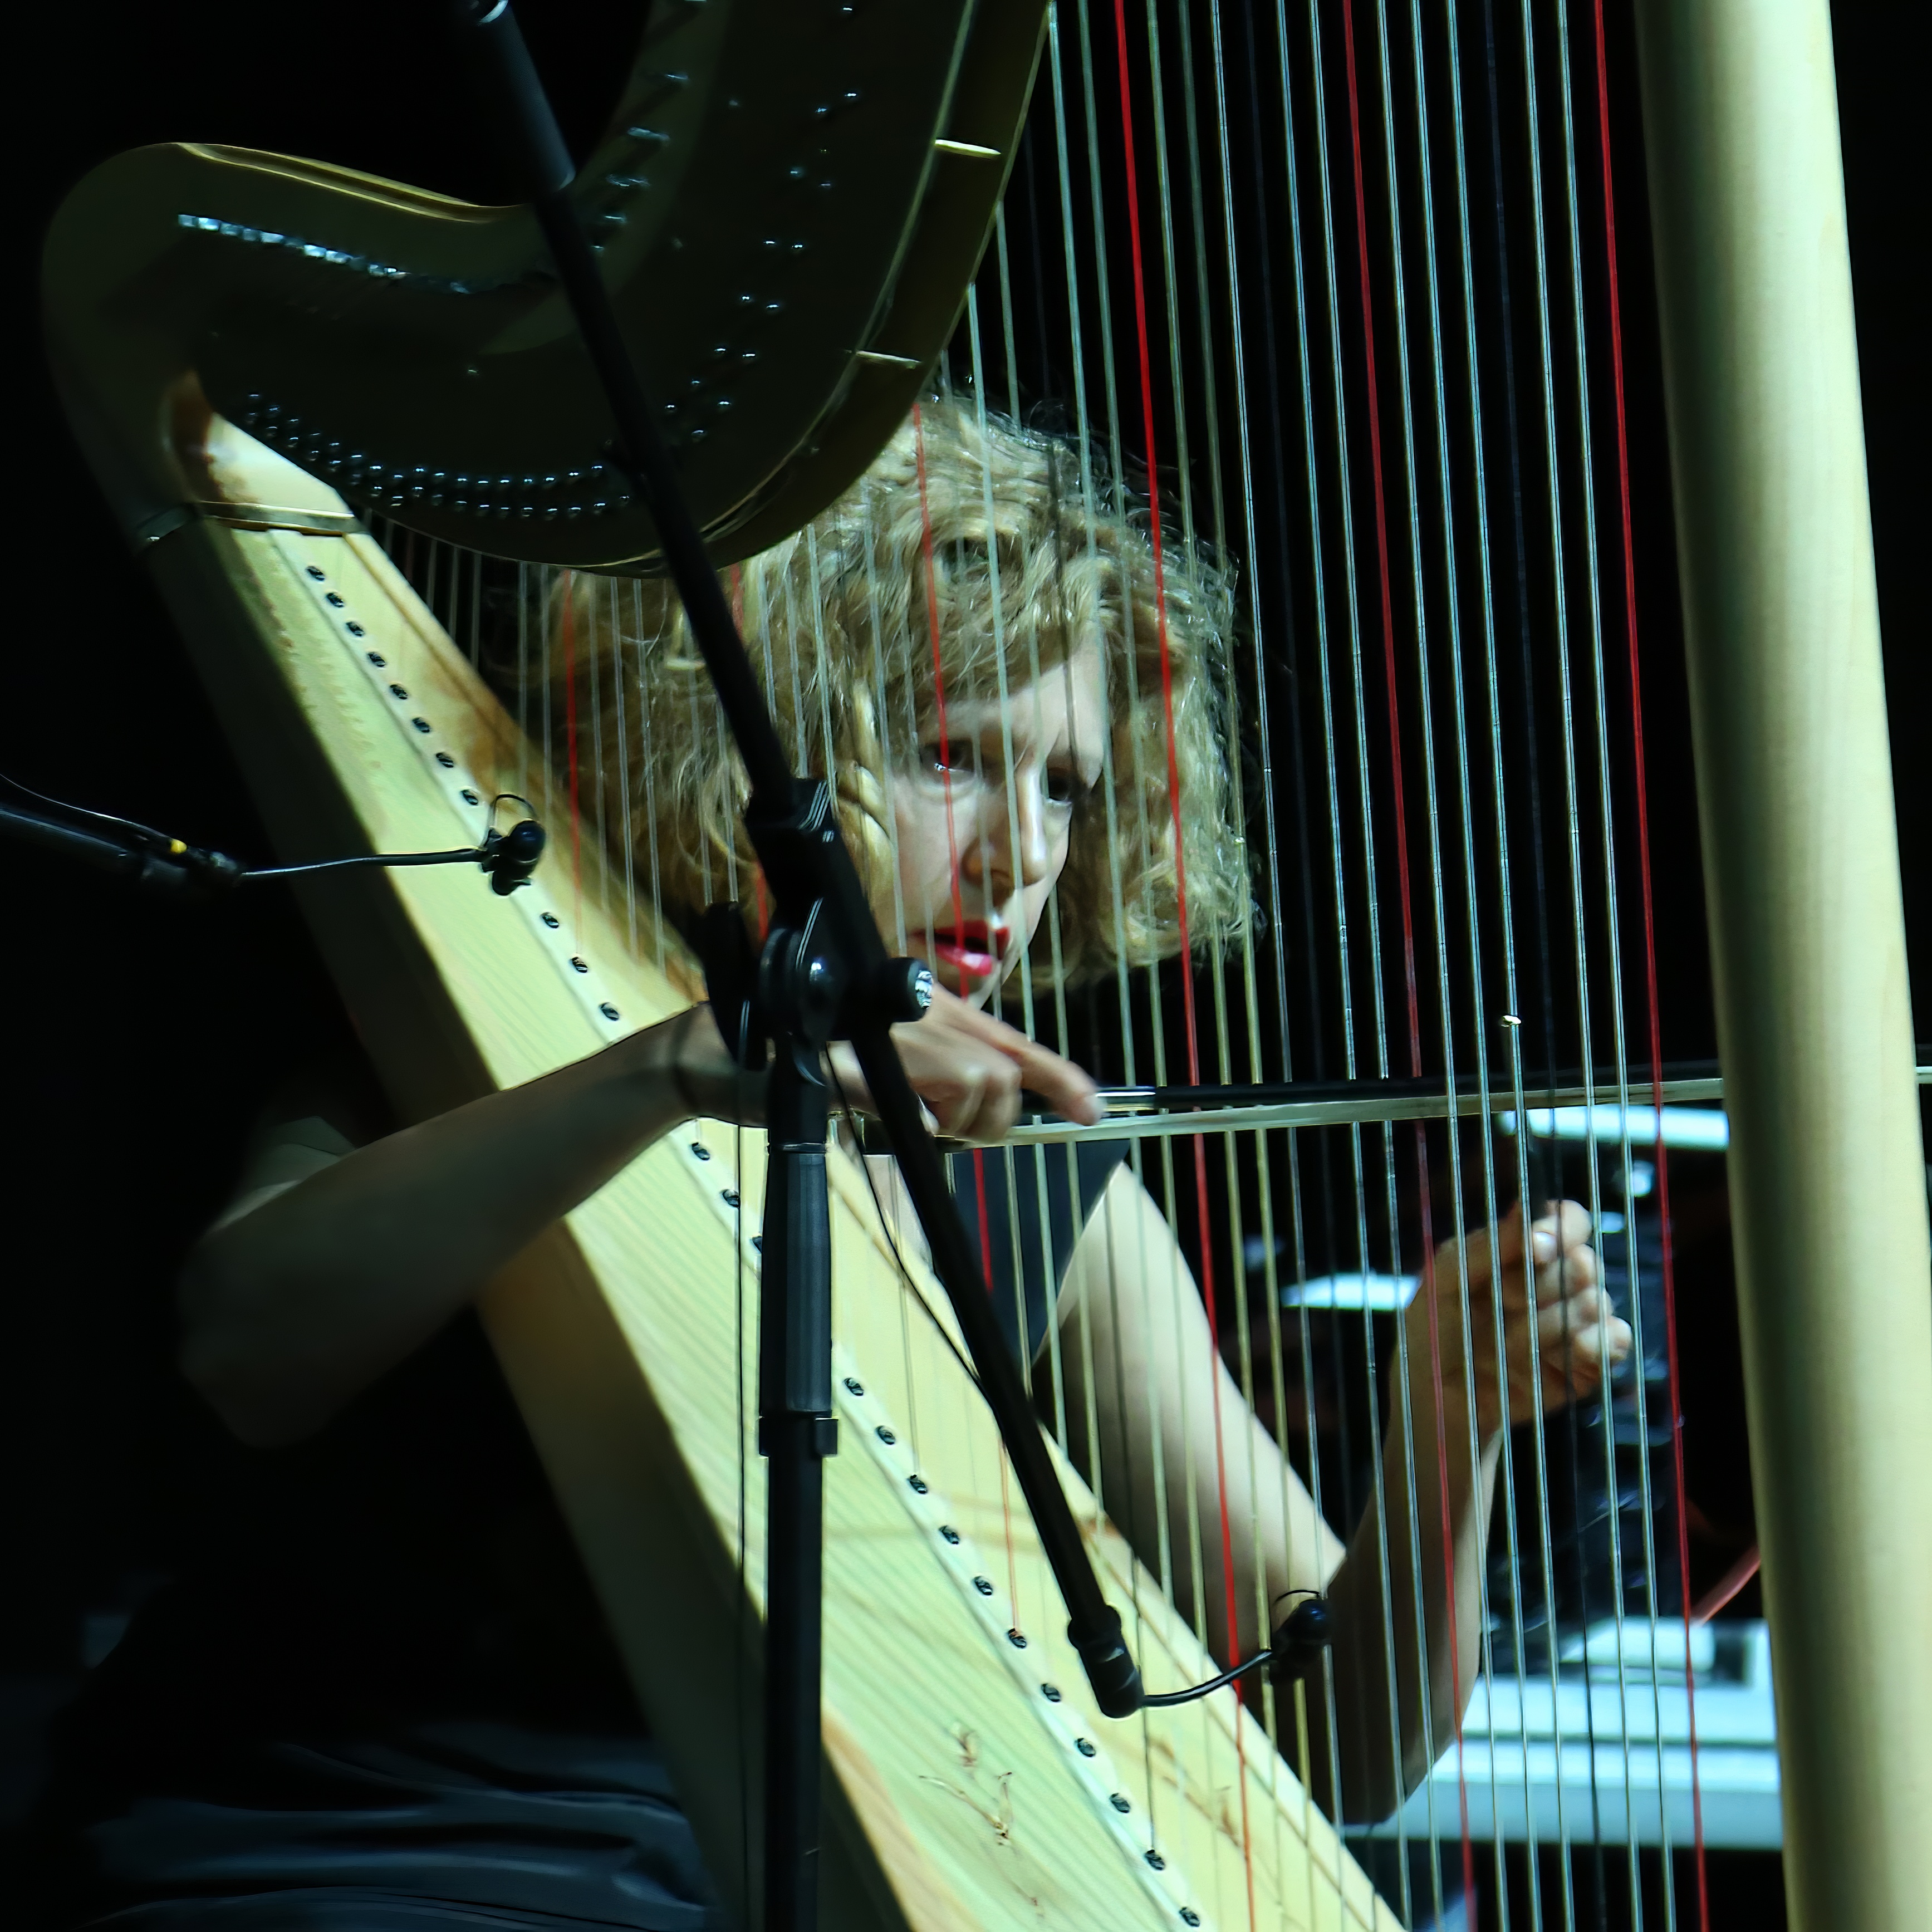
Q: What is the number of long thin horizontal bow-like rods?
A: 1